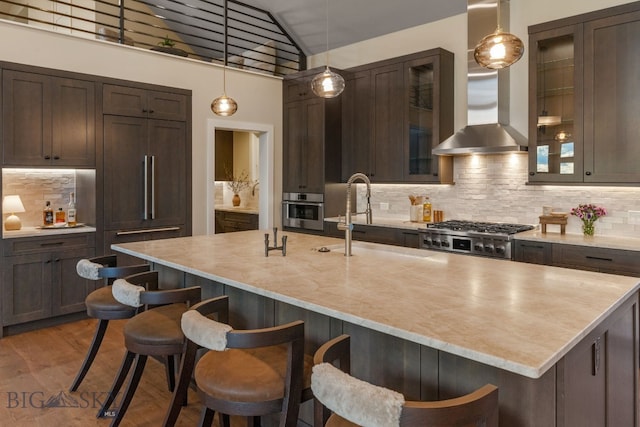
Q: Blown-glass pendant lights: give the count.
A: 3